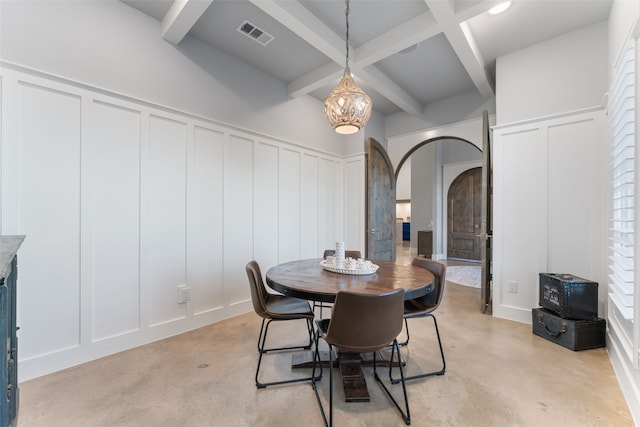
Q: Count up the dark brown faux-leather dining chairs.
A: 4